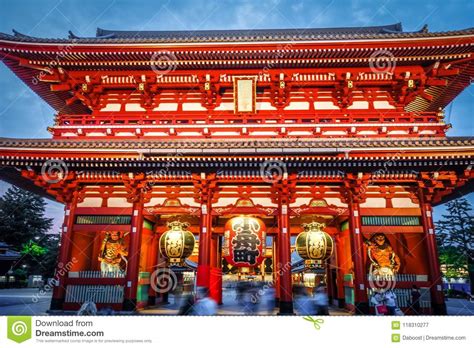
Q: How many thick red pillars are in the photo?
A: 6